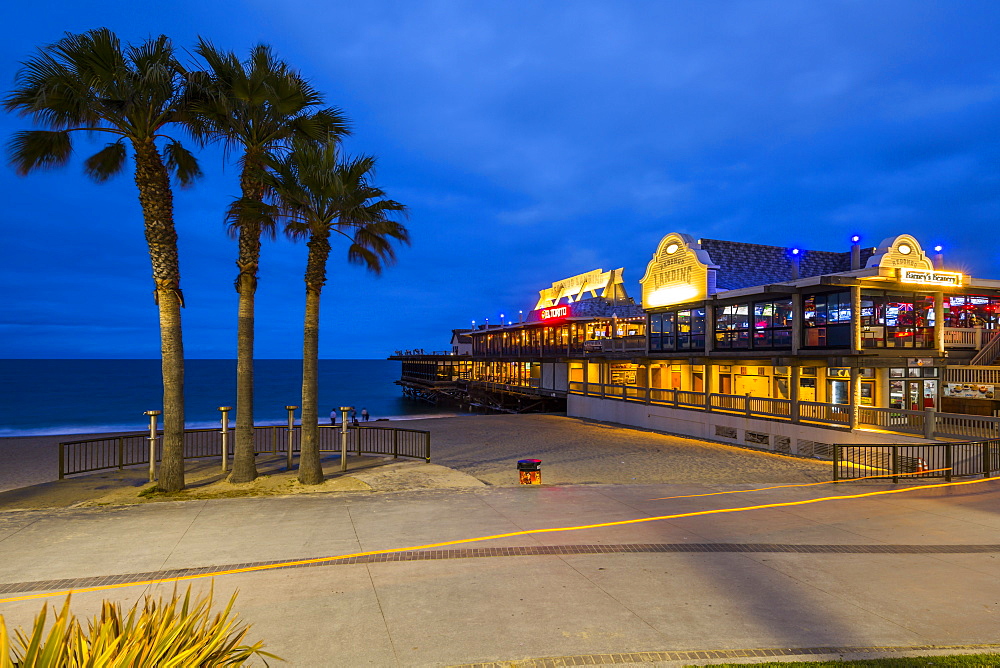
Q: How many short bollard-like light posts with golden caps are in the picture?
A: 4